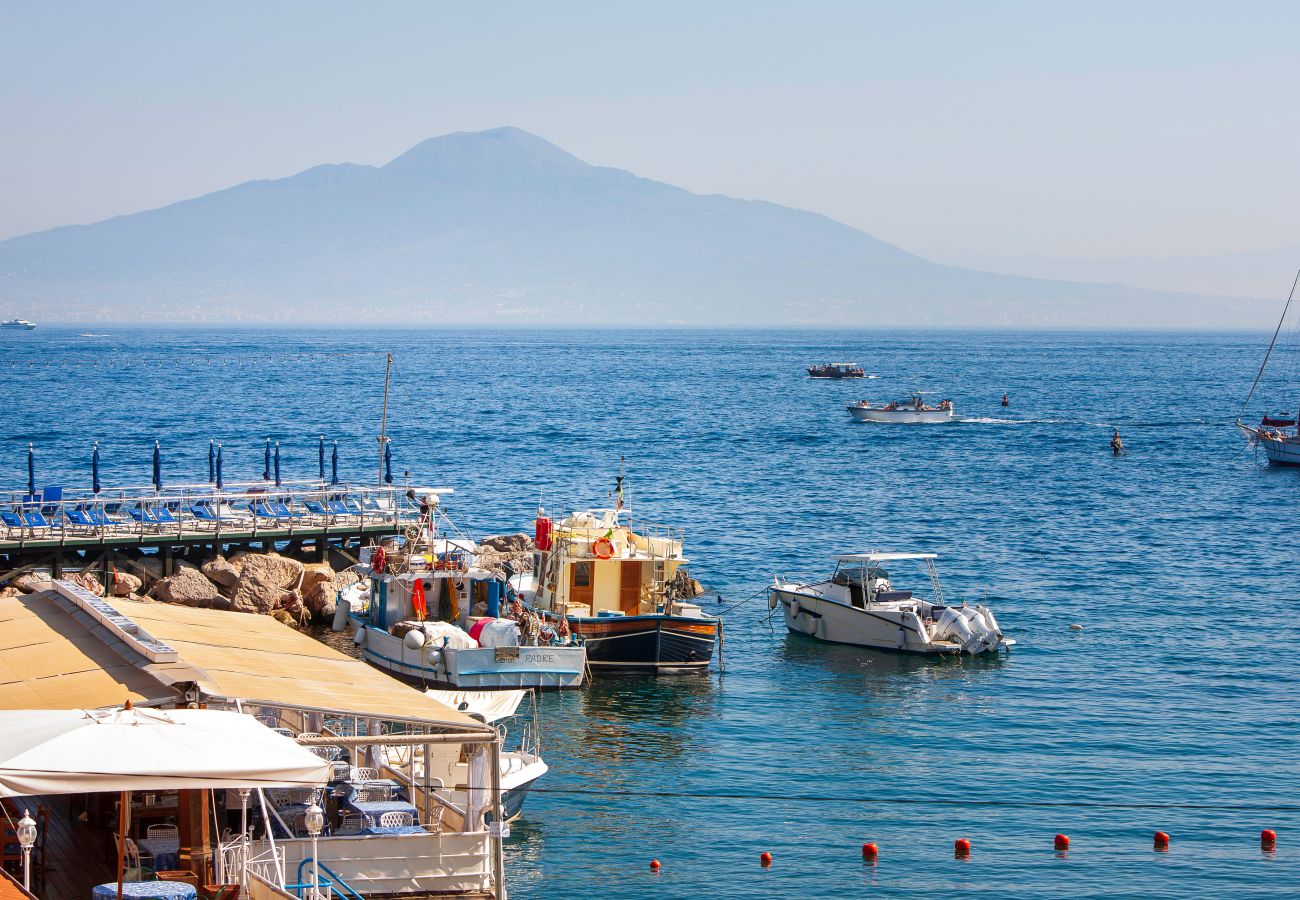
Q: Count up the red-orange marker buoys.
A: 7